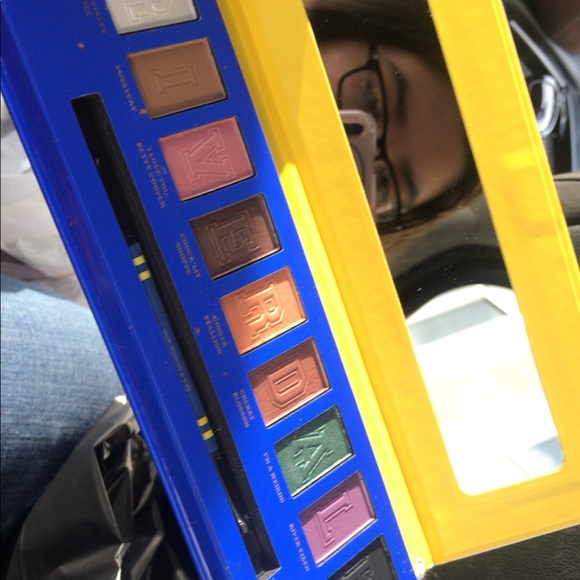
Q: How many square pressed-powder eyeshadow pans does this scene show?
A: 9